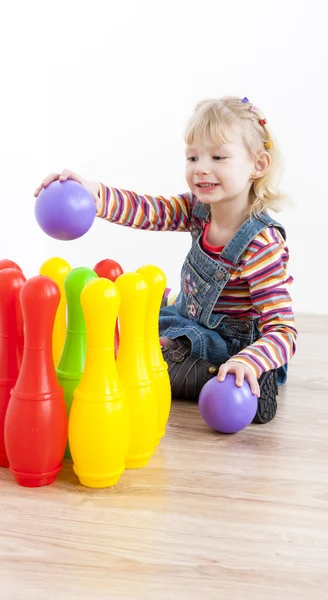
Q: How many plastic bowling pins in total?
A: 9